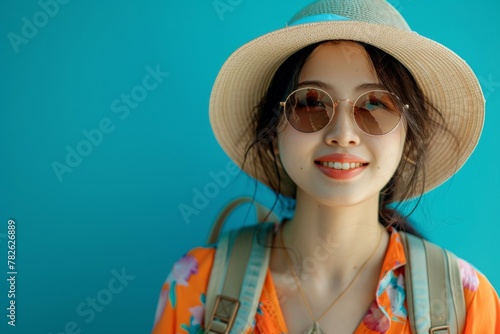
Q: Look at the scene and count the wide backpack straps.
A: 2